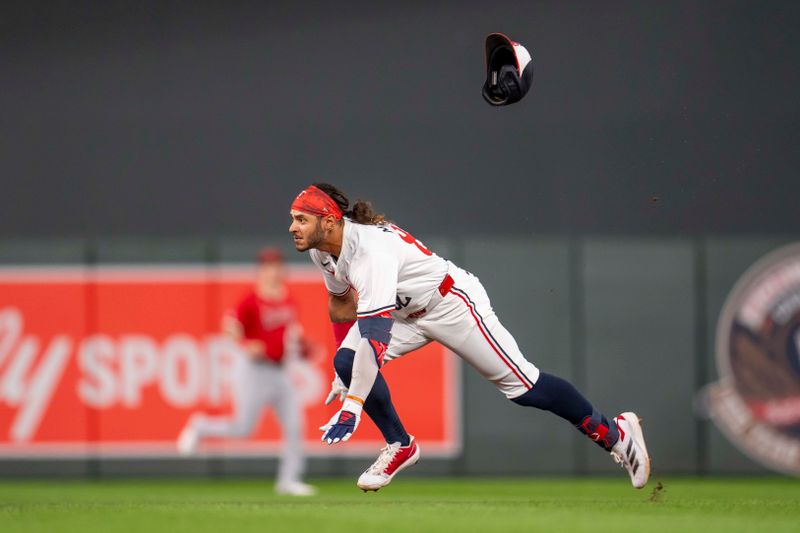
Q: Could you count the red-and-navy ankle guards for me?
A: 1